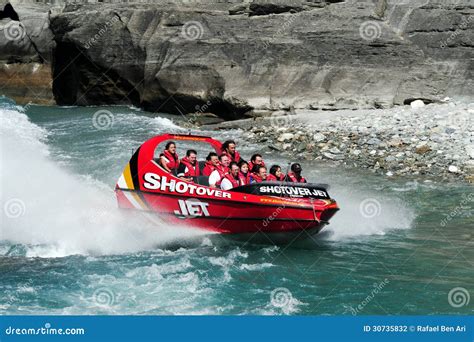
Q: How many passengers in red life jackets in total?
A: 11